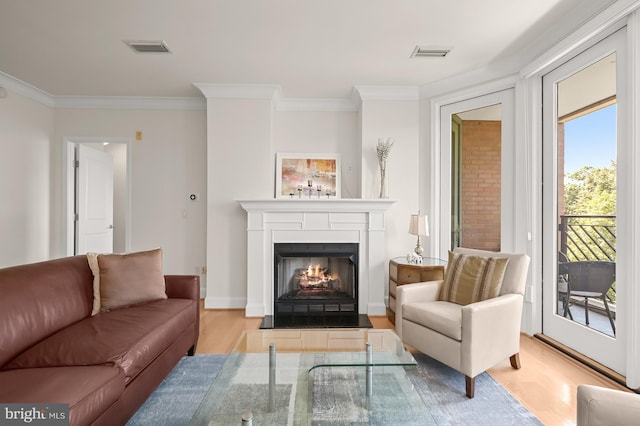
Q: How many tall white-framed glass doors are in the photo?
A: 2